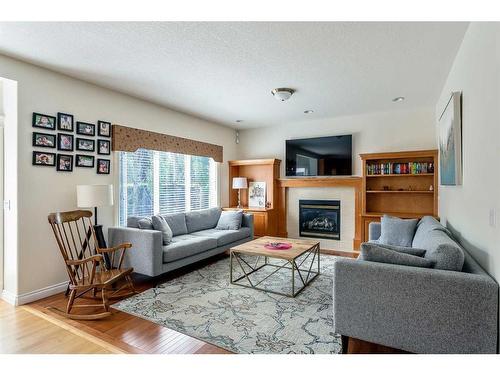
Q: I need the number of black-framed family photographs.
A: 12